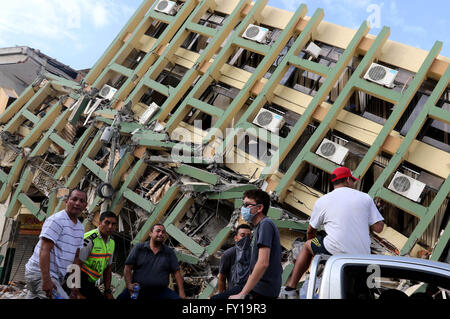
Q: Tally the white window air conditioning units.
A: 7